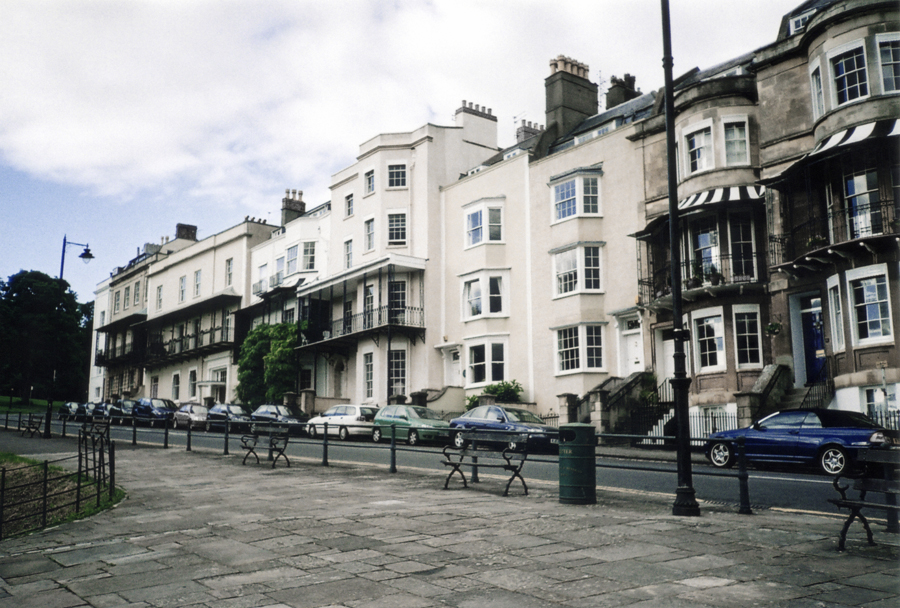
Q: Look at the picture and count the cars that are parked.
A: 12